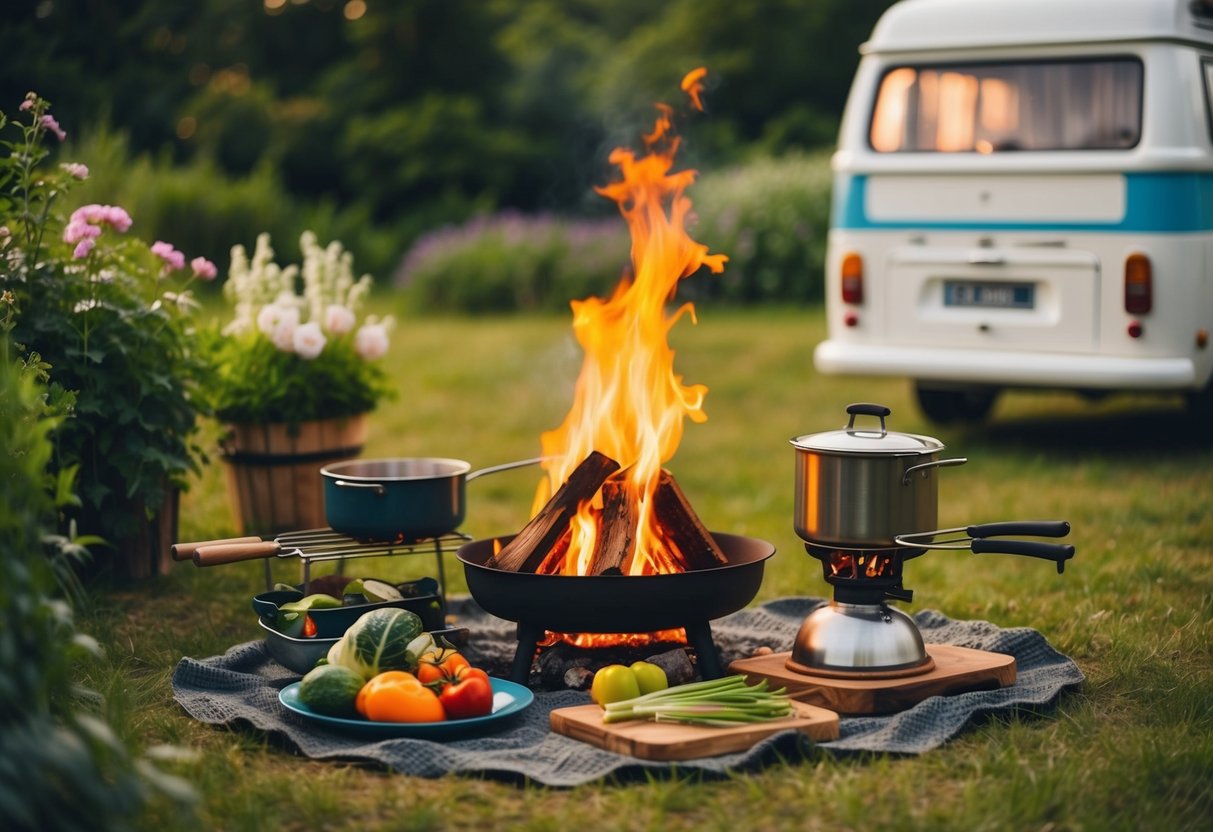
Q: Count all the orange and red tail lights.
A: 2